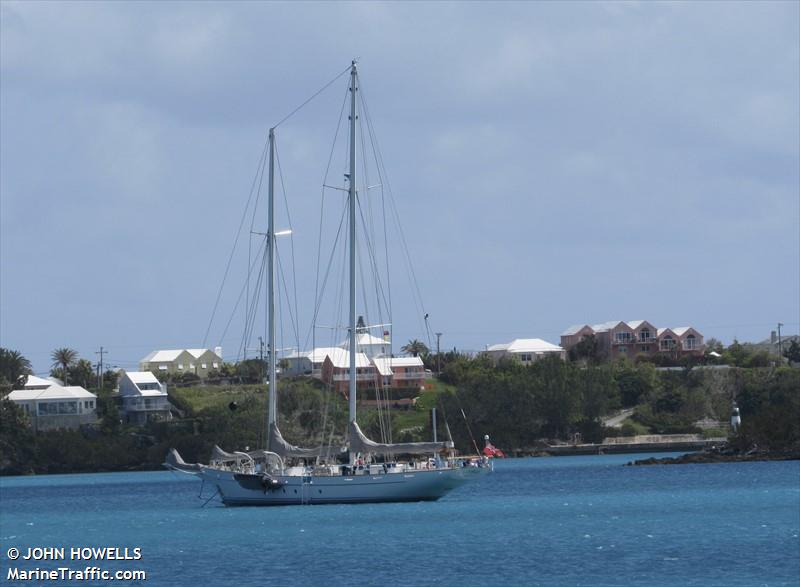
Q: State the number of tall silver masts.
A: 2